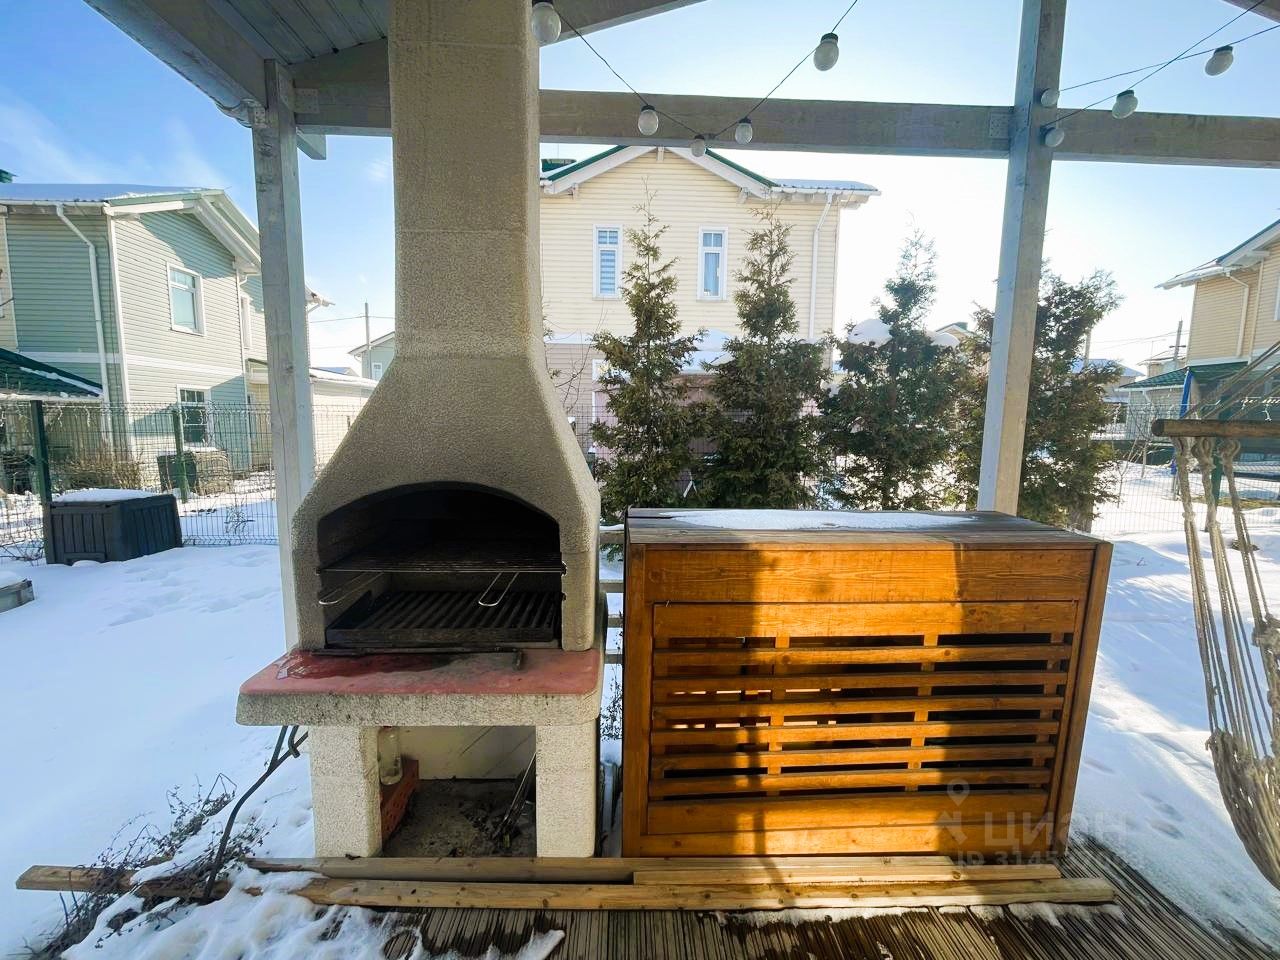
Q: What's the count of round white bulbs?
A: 9